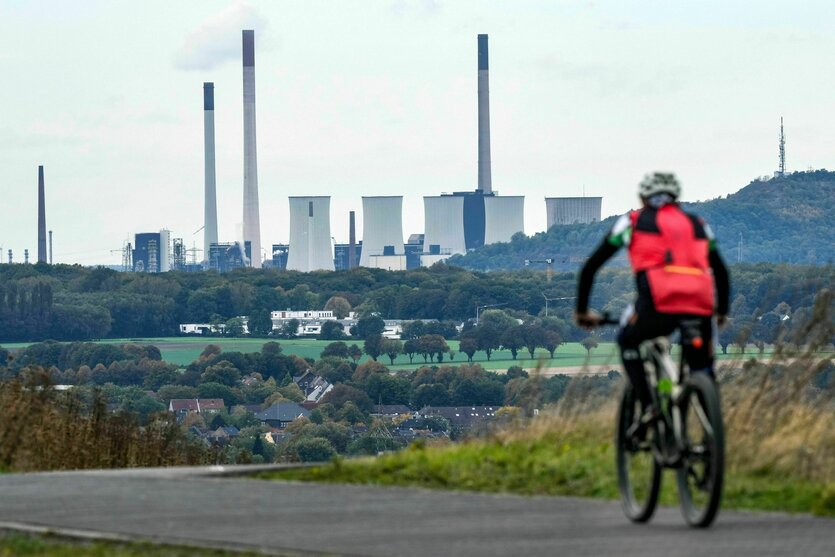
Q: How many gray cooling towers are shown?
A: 5